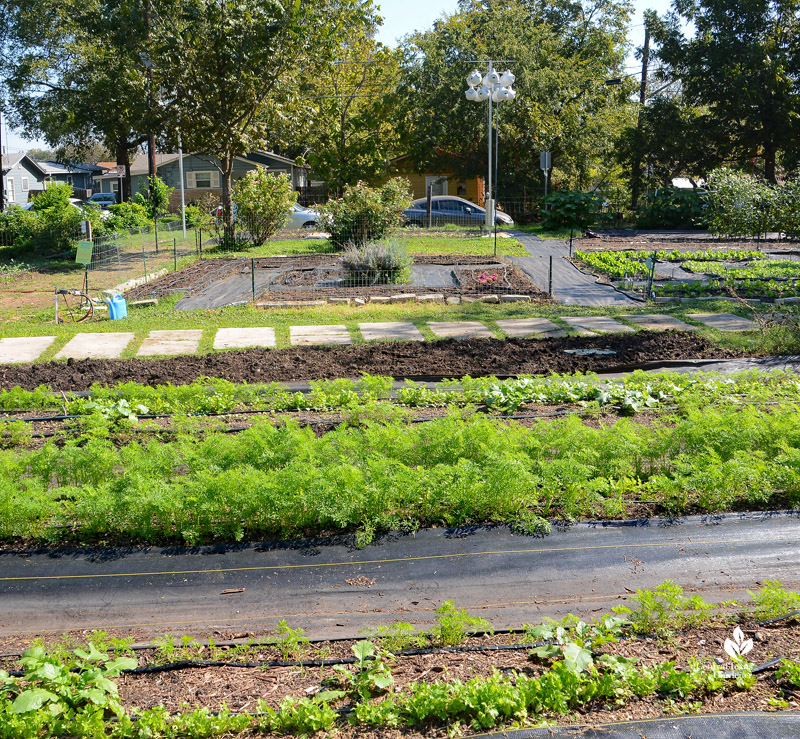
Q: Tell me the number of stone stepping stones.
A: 11